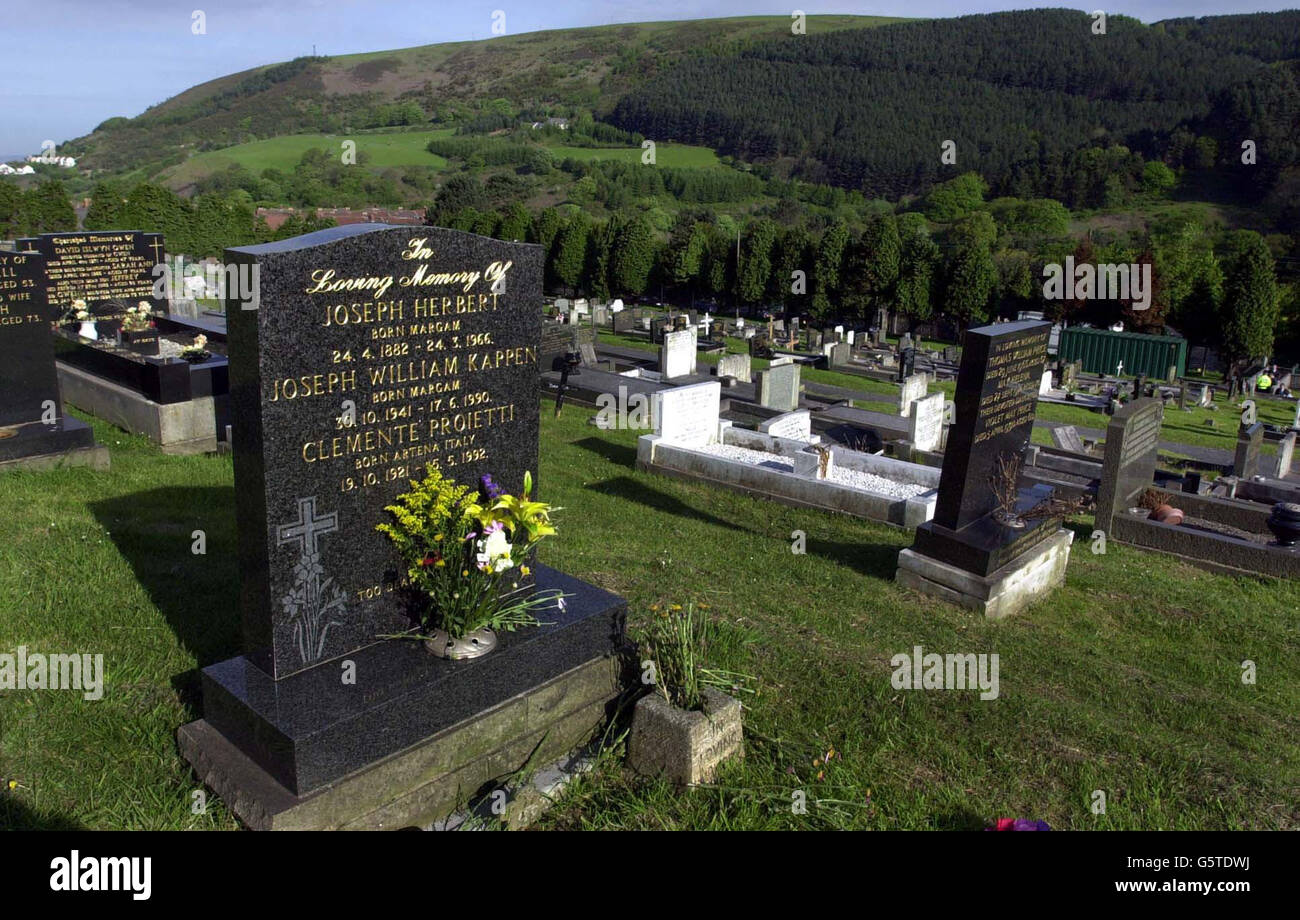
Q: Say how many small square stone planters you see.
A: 1